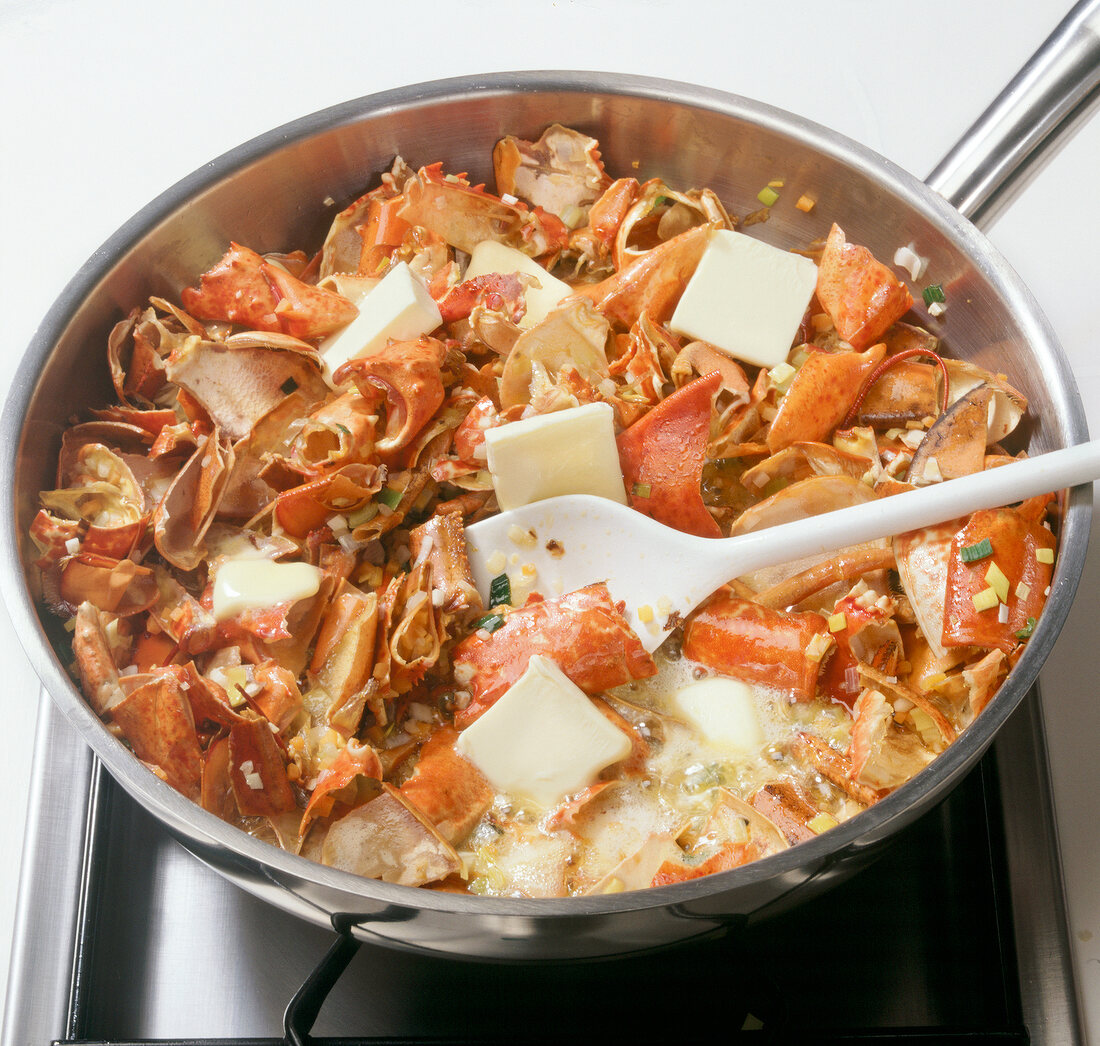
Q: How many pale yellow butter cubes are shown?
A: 7